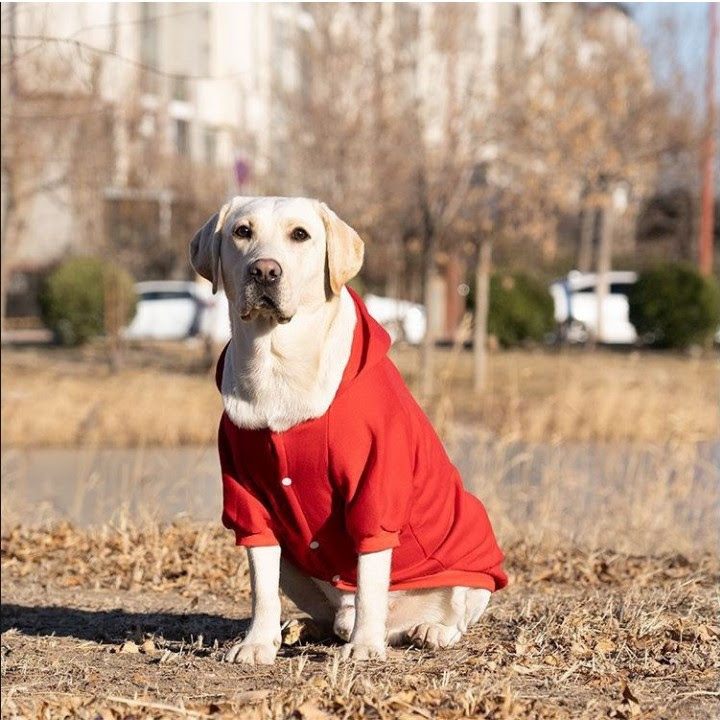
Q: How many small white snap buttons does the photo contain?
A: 3